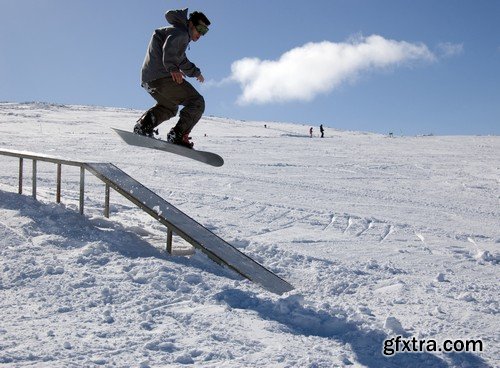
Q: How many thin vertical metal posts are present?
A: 6